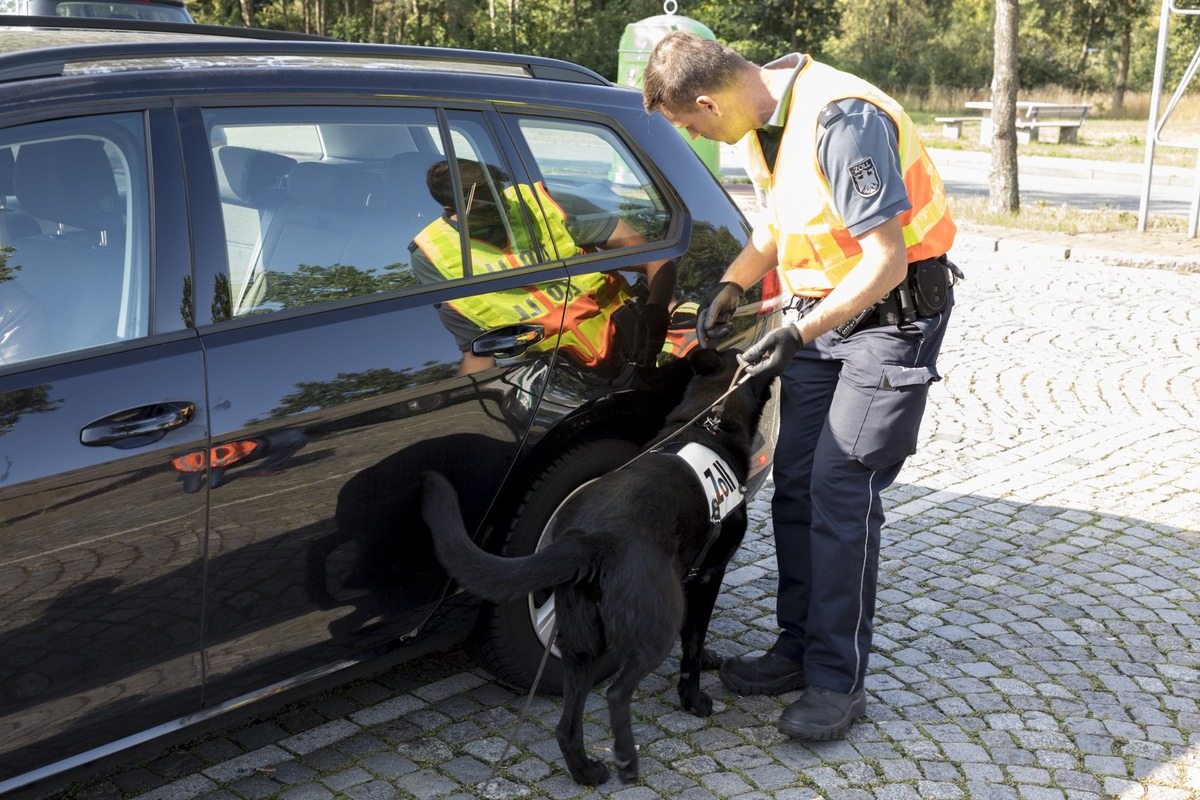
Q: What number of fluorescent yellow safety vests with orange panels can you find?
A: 1